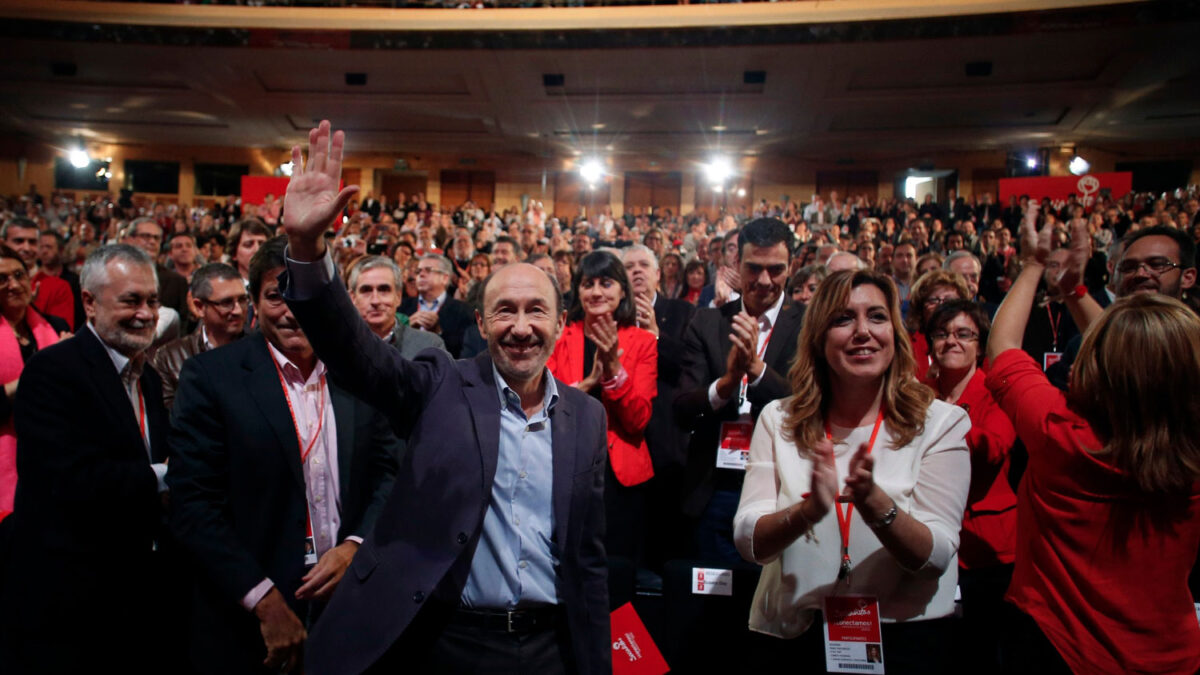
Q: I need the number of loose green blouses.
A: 0